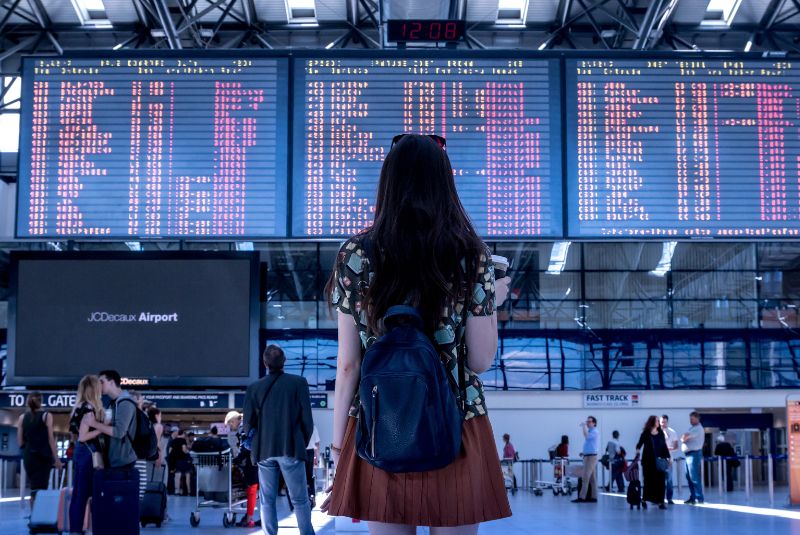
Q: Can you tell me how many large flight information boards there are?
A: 3